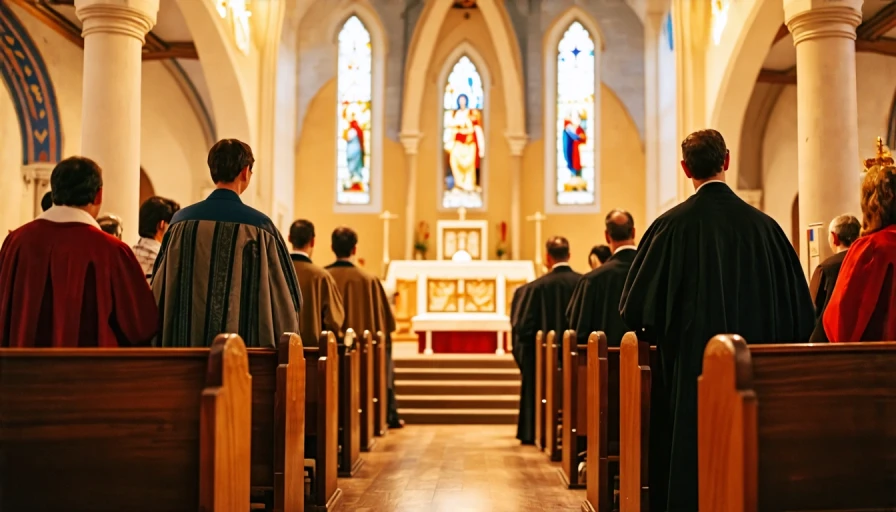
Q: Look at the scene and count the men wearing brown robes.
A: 2